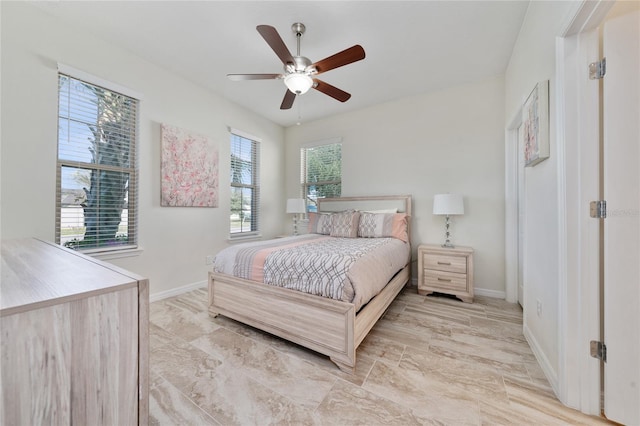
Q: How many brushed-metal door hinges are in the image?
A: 3